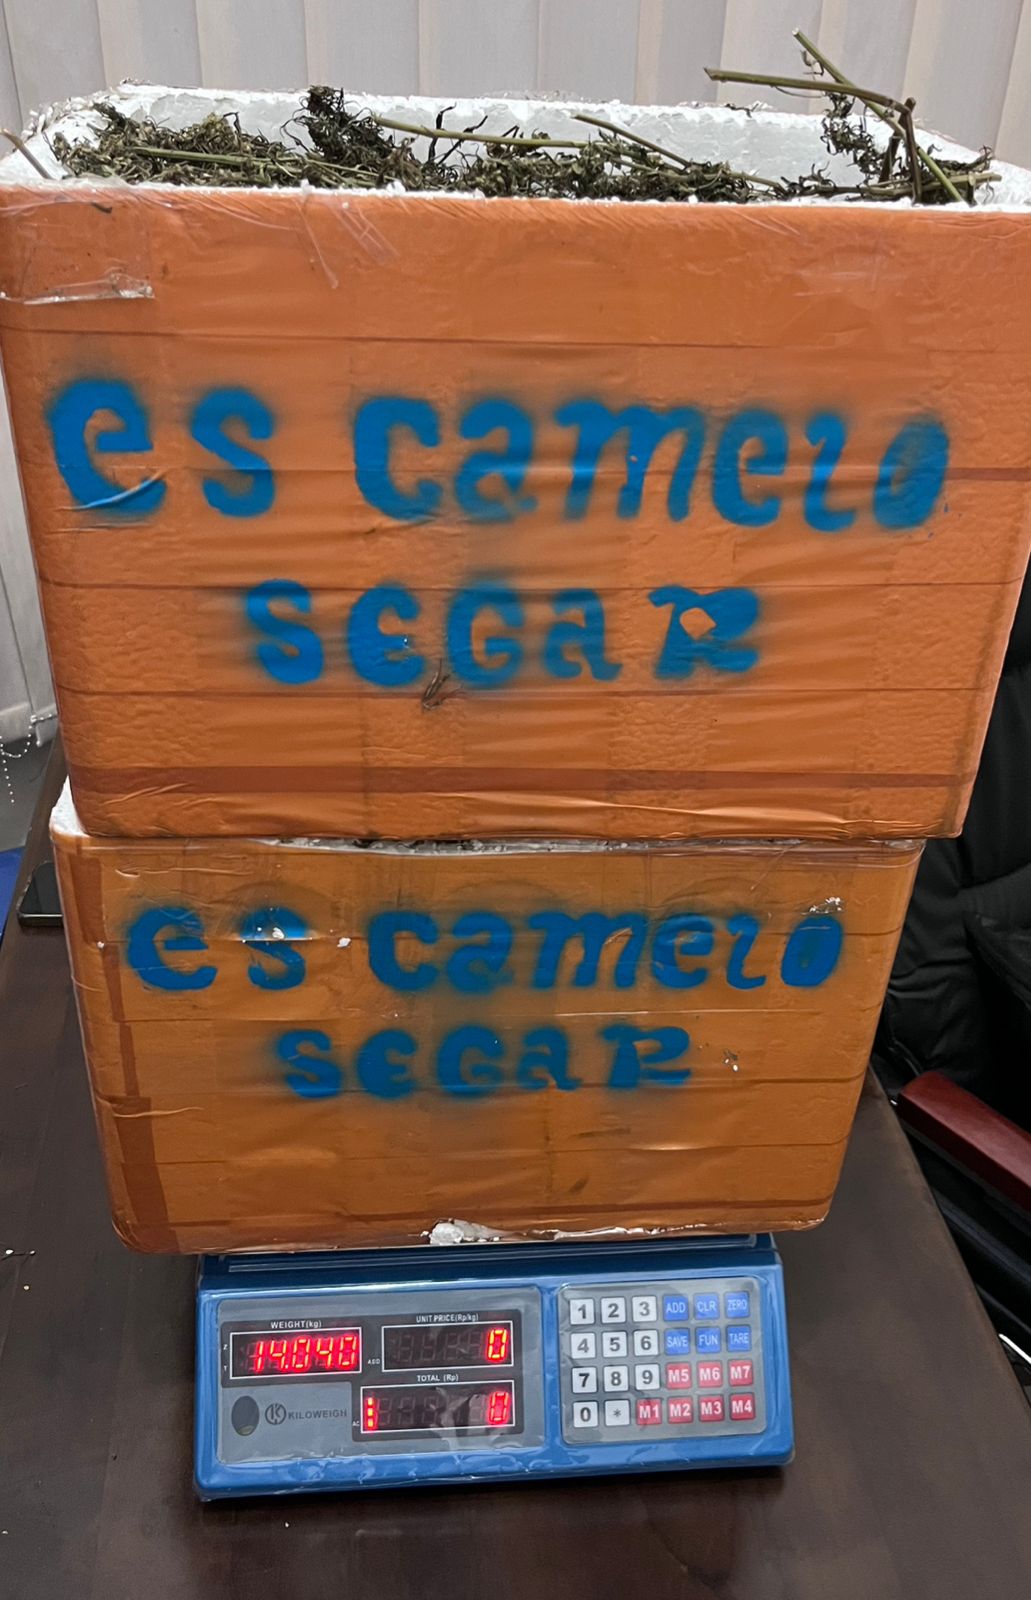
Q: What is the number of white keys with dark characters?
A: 11